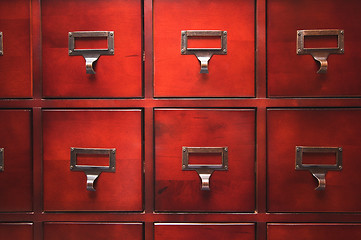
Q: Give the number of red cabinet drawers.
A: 12